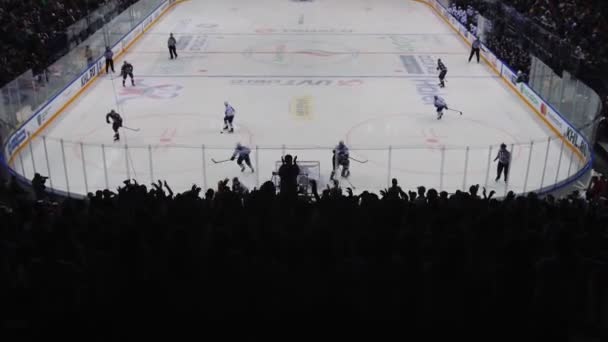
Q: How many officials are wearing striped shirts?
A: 4